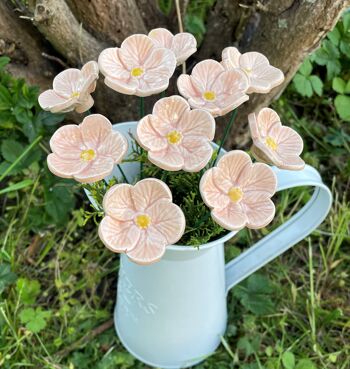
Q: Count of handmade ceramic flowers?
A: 10